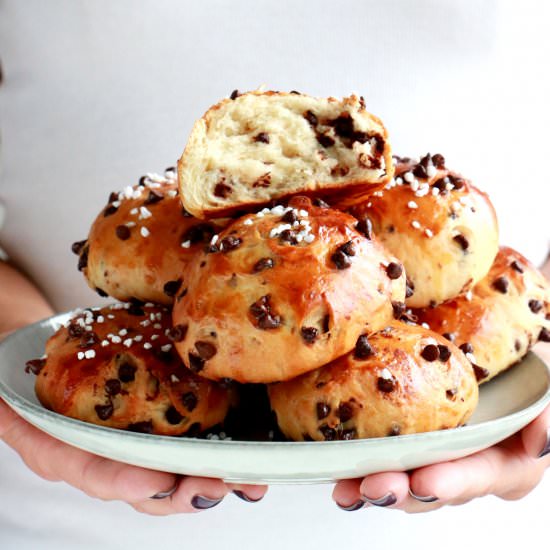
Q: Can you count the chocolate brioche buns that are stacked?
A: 7